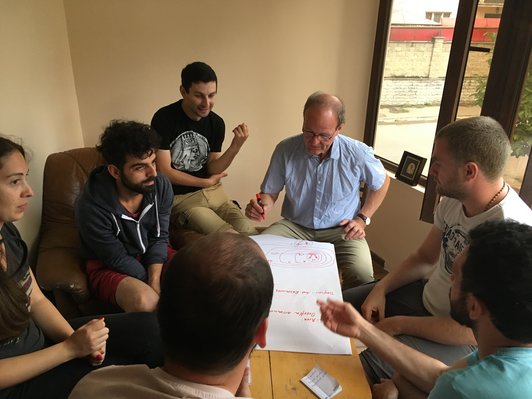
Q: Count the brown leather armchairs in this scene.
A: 1